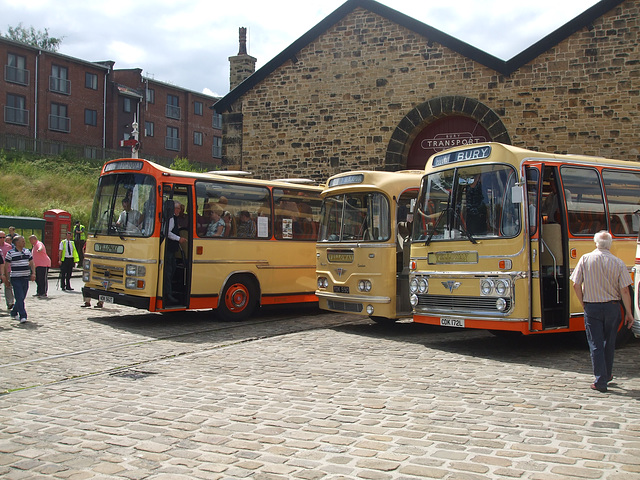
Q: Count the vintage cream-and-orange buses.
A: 3